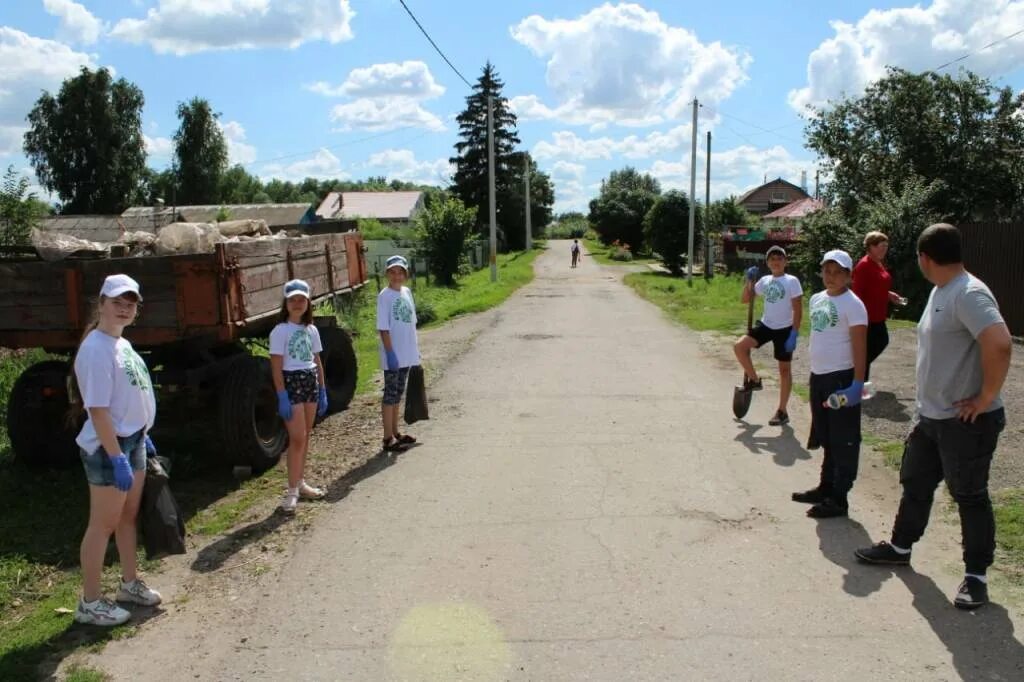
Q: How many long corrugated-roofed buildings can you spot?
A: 2